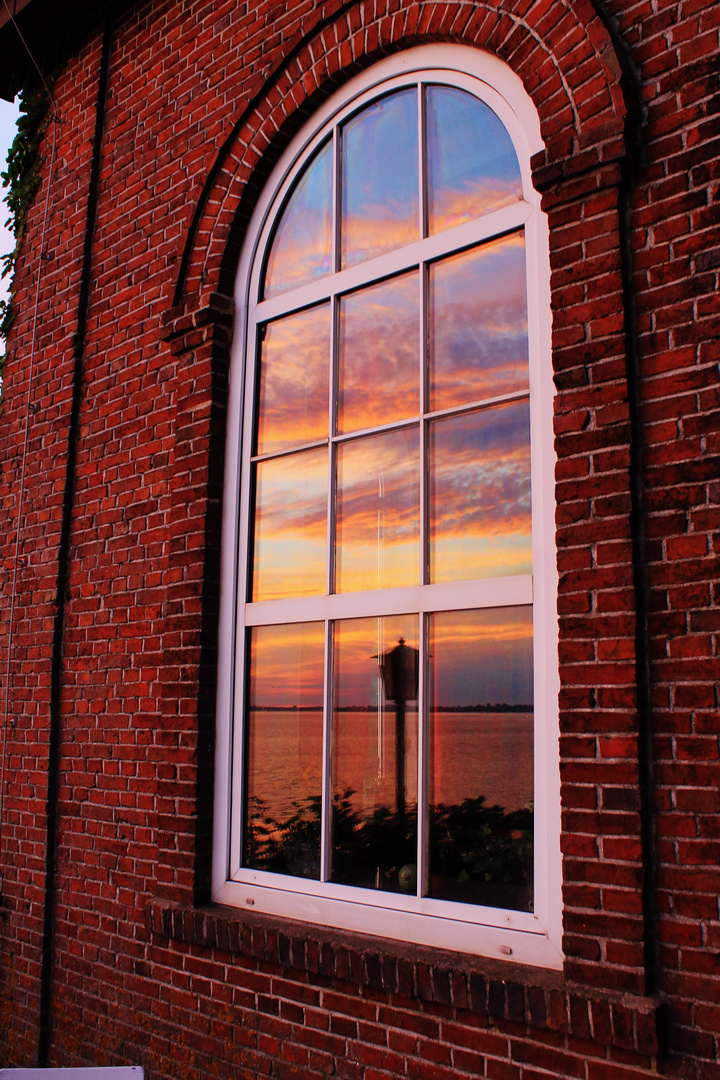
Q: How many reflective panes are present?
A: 12